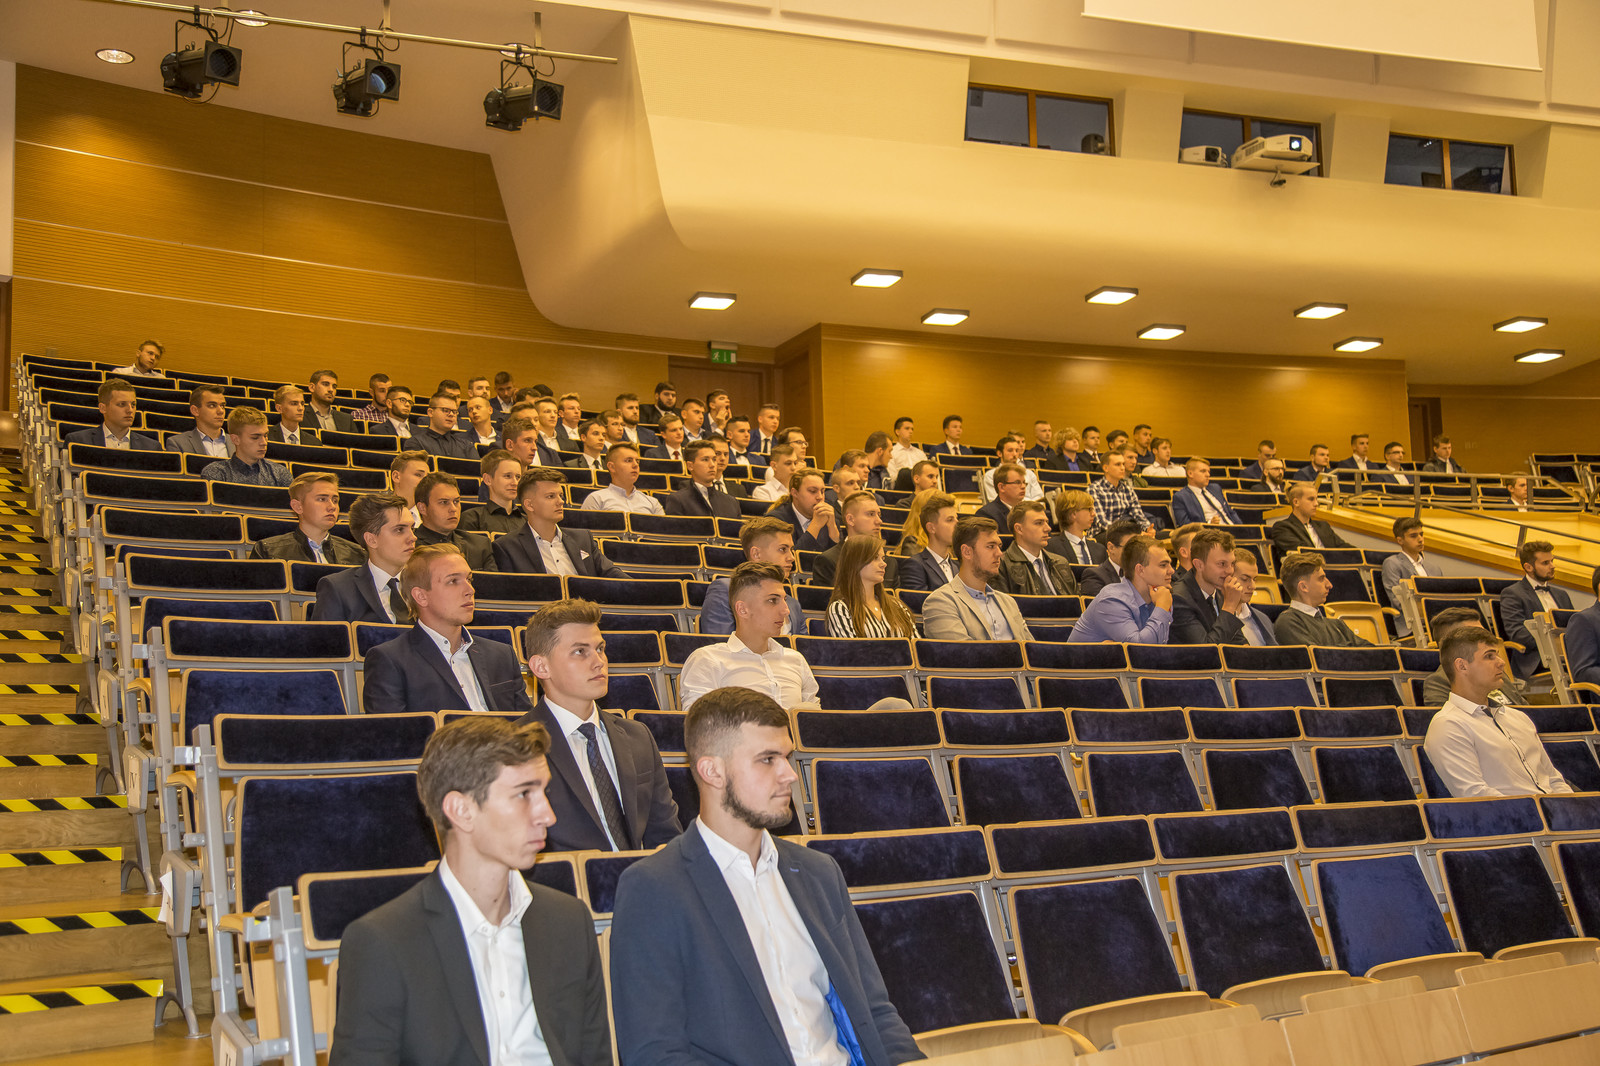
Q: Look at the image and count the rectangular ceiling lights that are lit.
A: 9